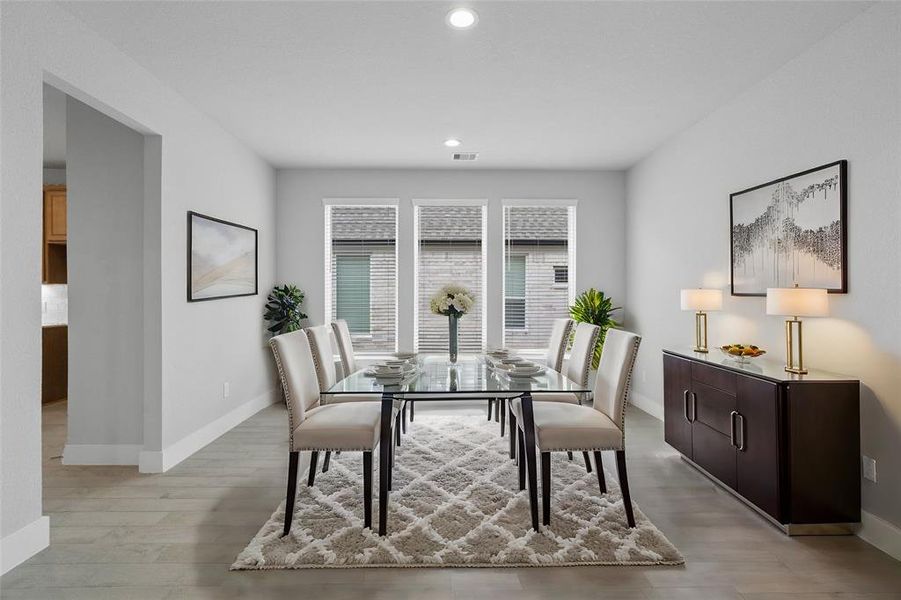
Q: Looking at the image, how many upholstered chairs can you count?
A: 6